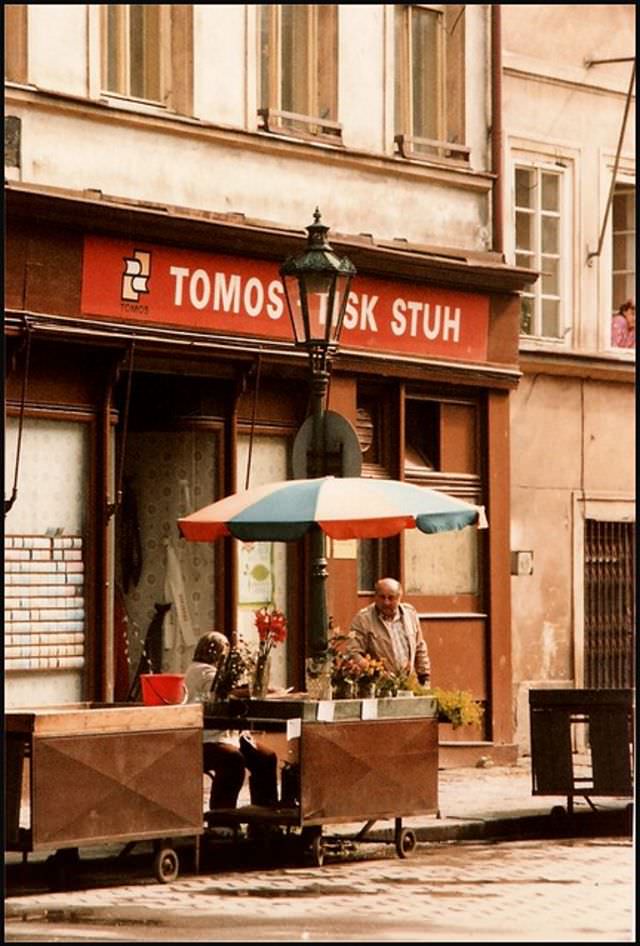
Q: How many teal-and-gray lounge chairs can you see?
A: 0